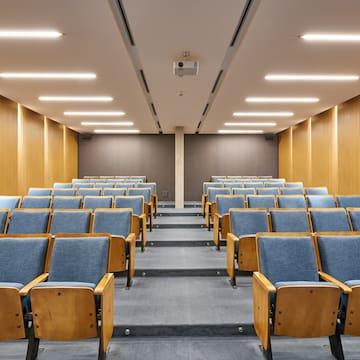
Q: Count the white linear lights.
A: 12